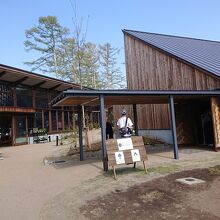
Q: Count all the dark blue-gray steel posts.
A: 4